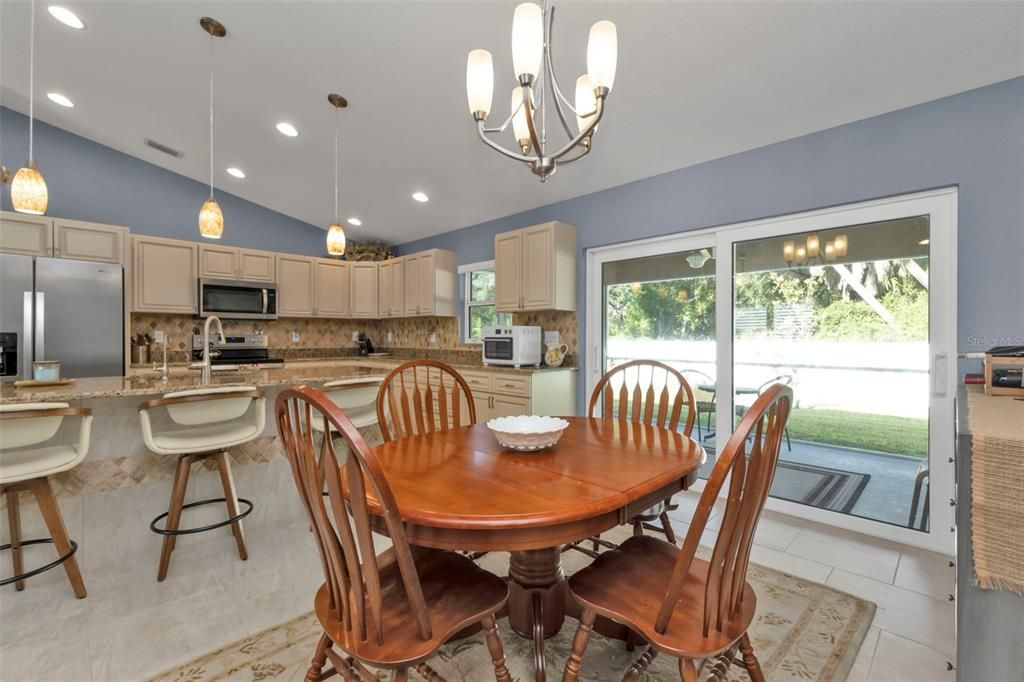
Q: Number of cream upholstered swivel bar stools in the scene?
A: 3